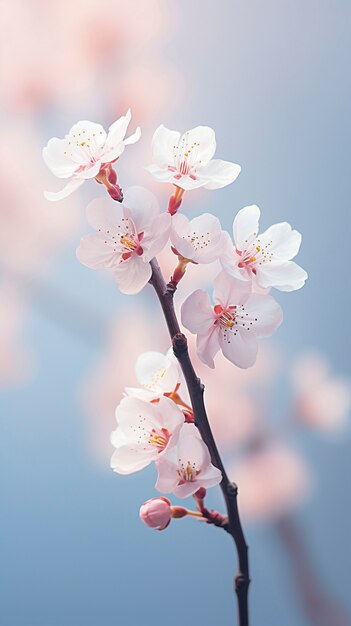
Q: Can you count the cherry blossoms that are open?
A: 9